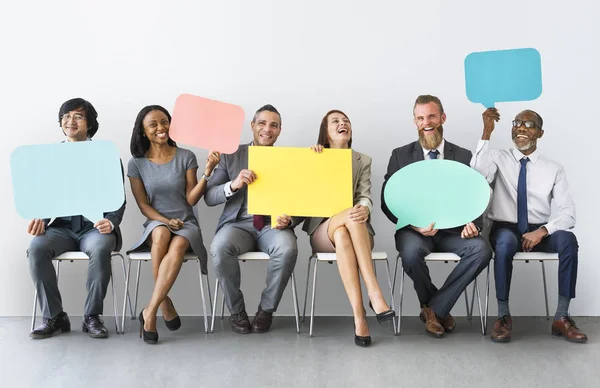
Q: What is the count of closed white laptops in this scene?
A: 0